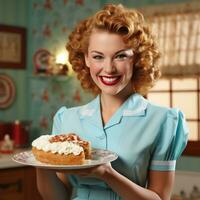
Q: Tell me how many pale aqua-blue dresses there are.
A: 1